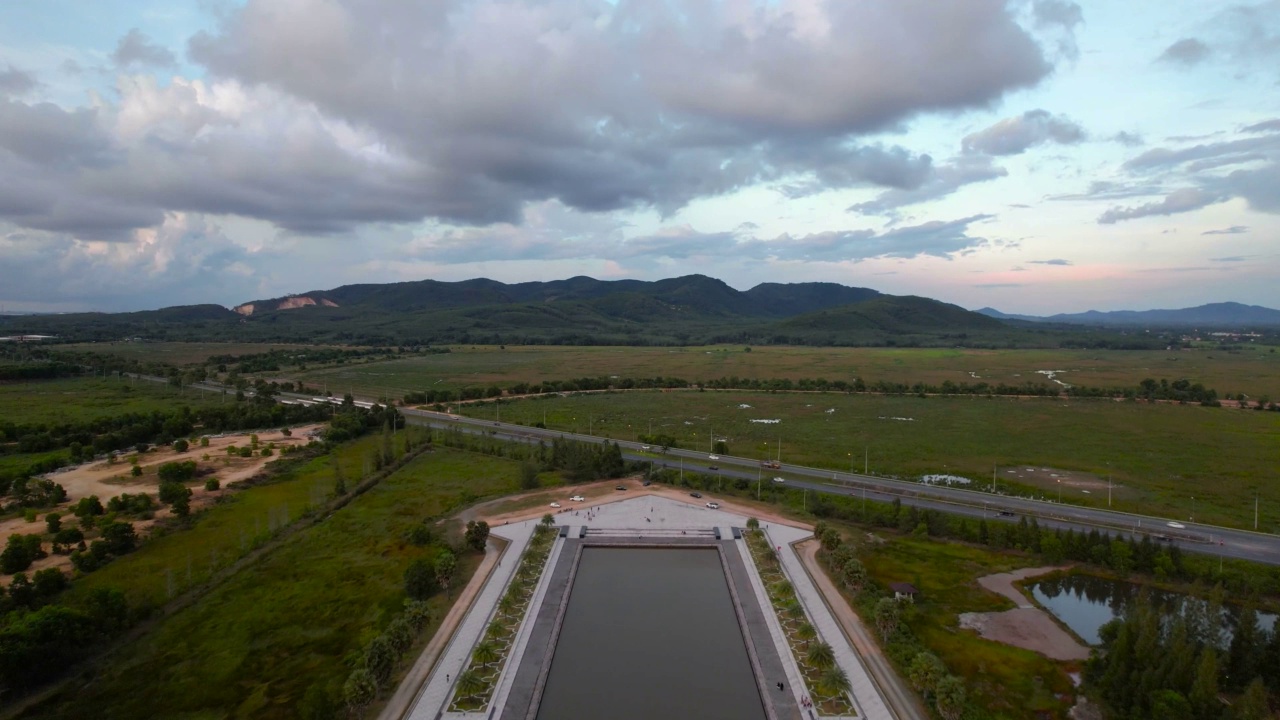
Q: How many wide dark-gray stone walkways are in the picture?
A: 2